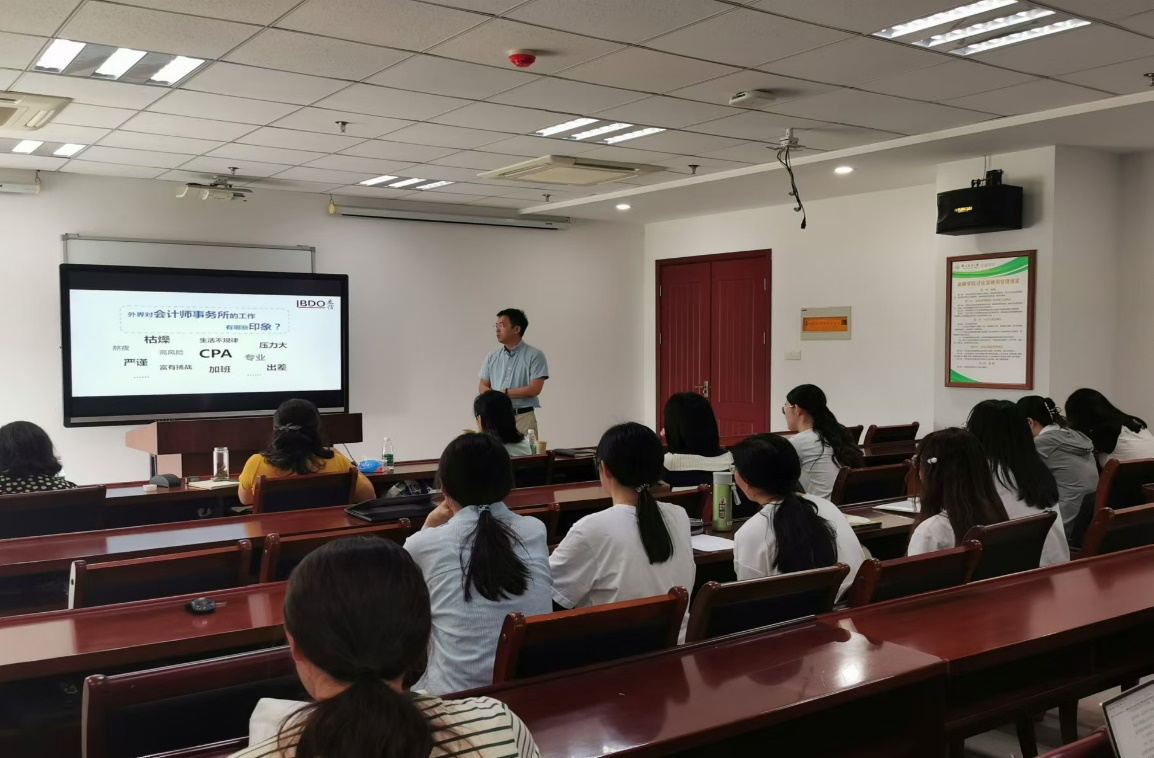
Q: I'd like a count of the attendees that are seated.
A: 13